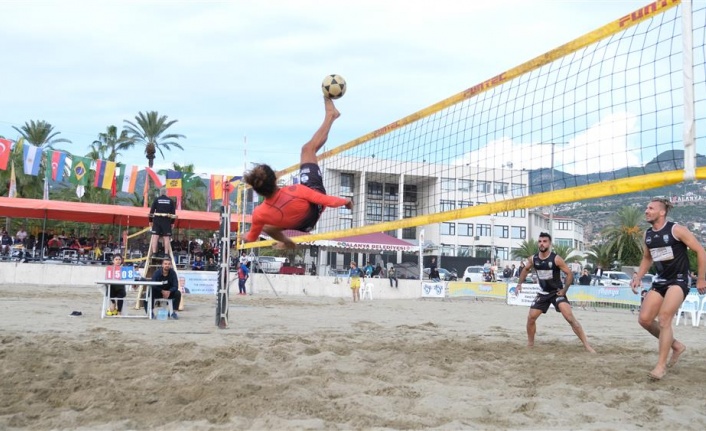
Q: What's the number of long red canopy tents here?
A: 1